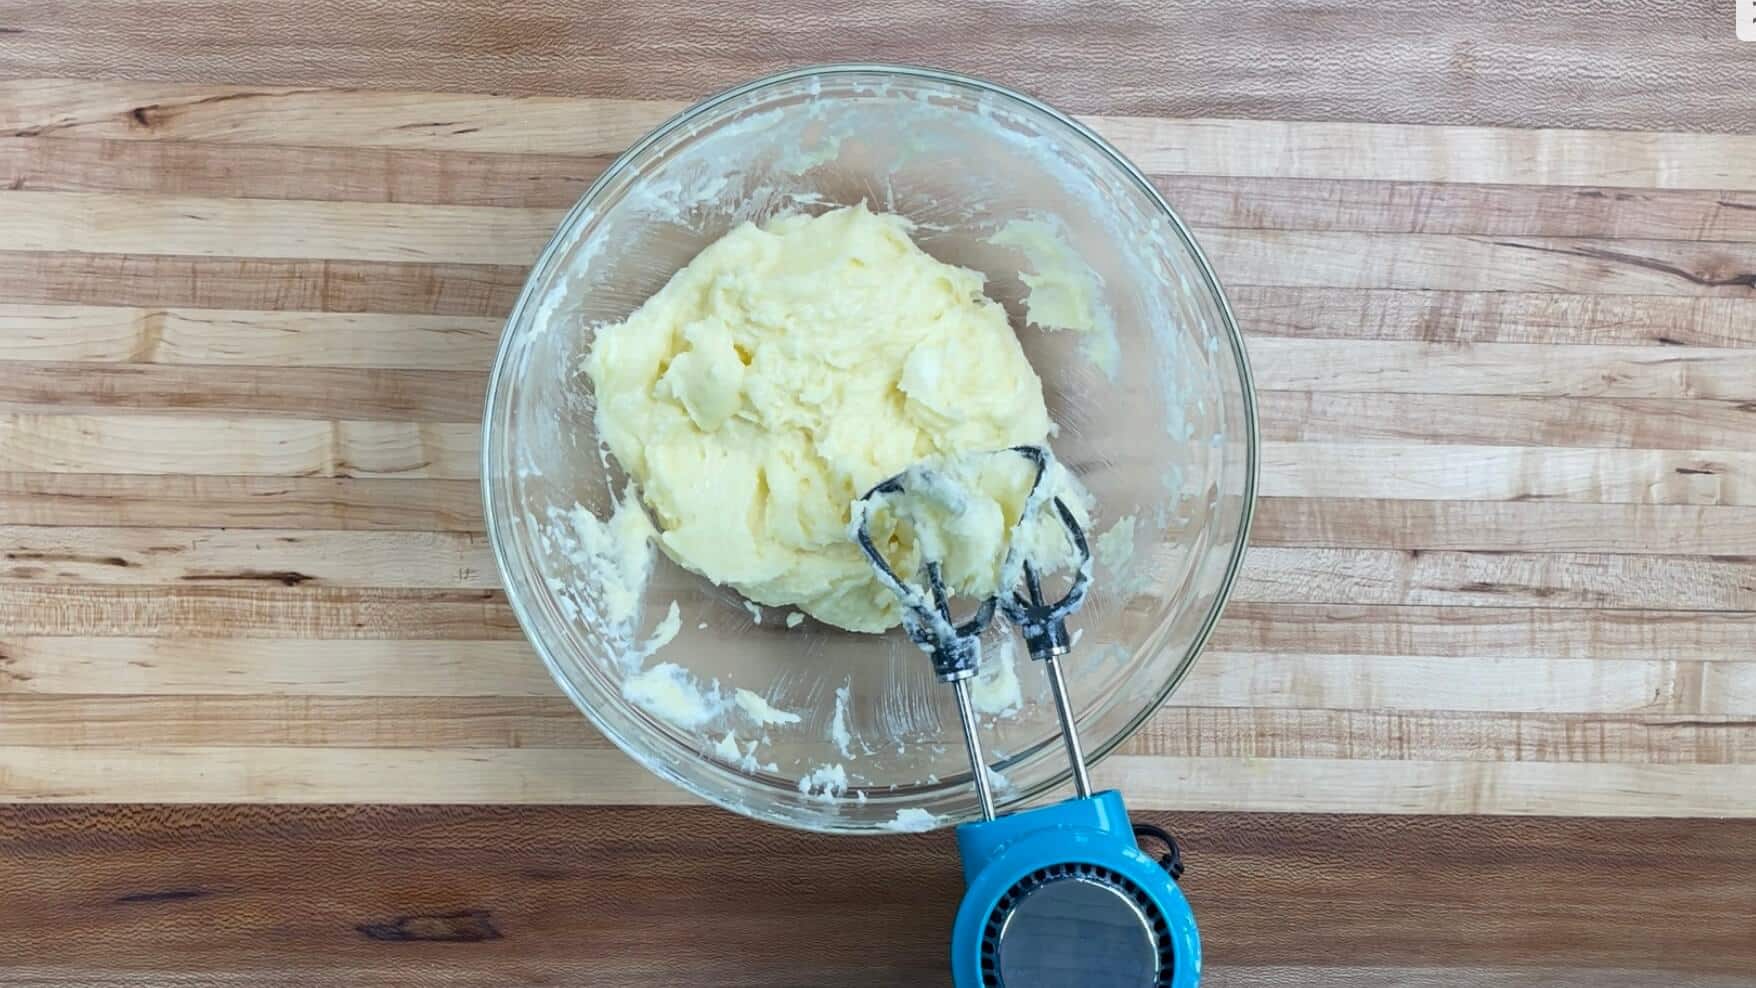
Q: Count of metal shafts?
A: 2